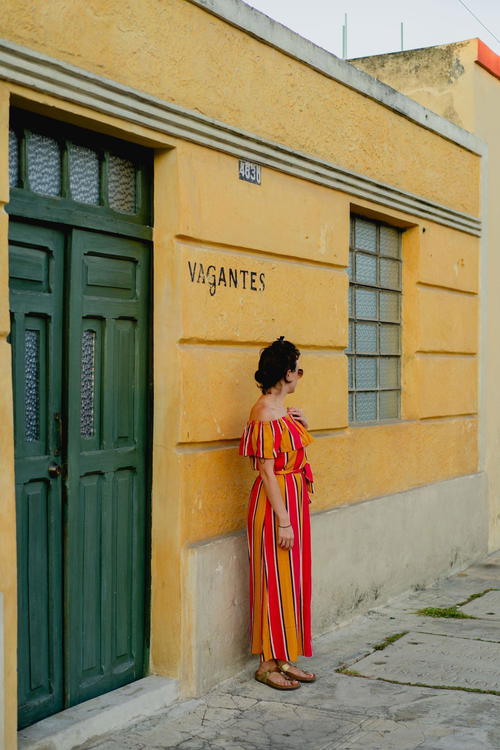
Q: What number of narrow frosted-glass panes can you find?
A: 2